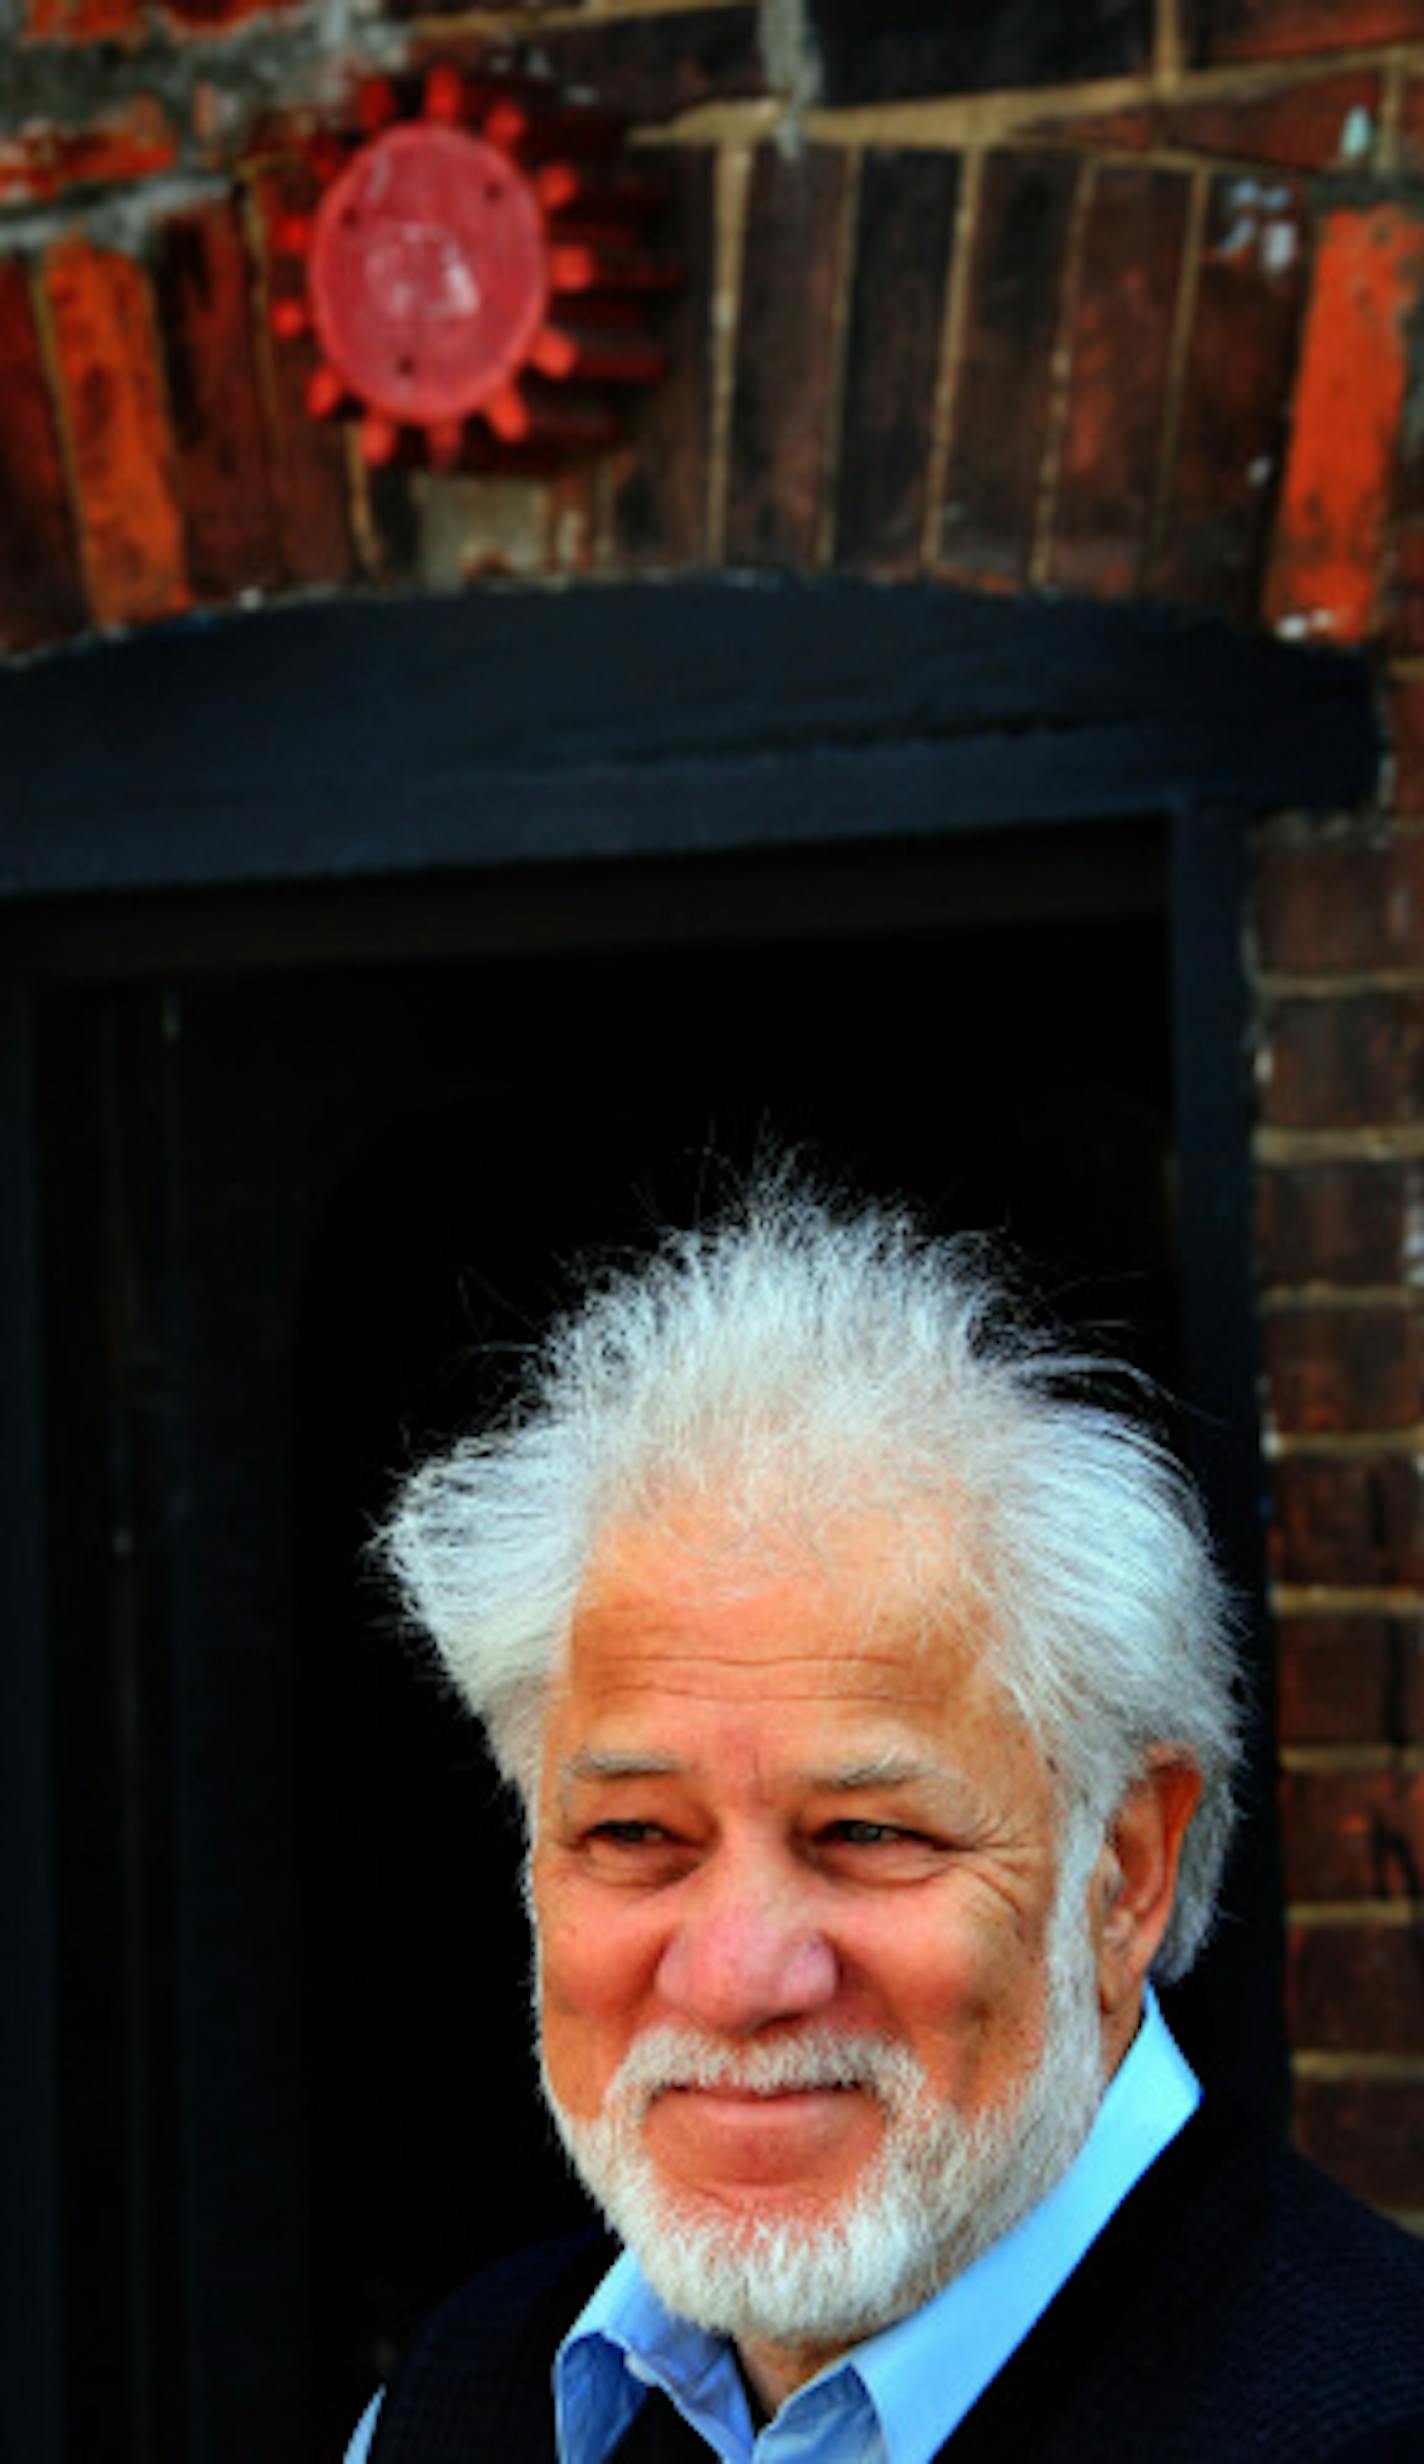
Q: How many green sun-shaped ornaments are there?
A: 0